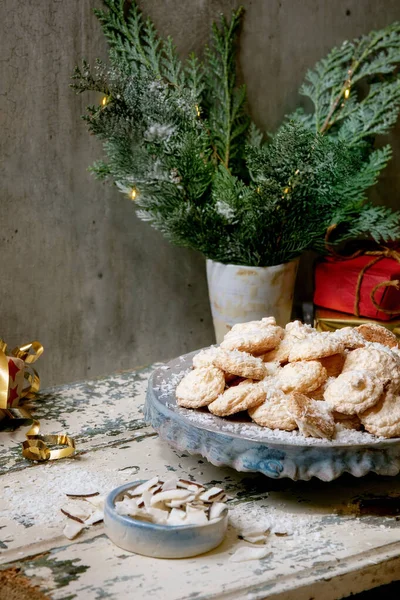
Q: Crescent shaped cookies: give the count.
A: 0